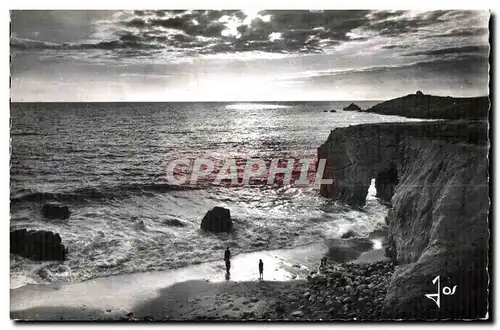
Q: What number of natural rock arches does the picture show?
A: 1